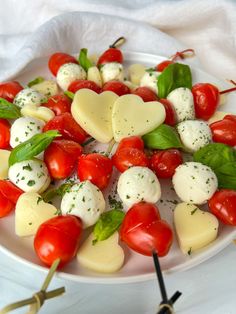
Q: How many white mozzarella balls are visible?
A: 11